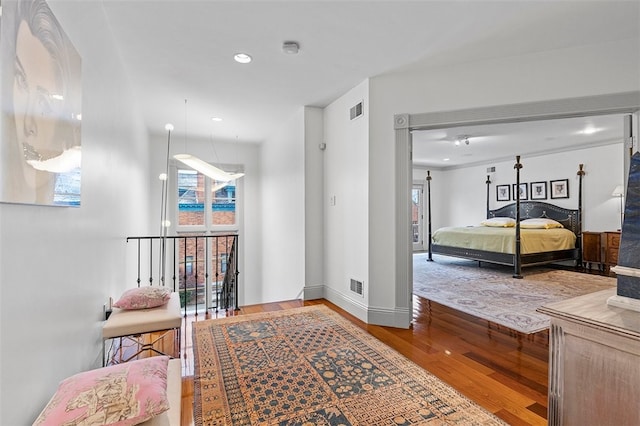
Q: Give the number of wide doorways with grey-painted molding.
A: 1